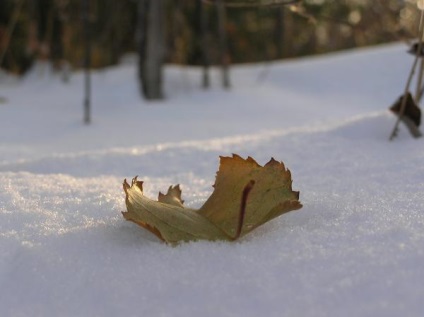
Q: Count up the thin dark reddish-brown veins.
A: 1